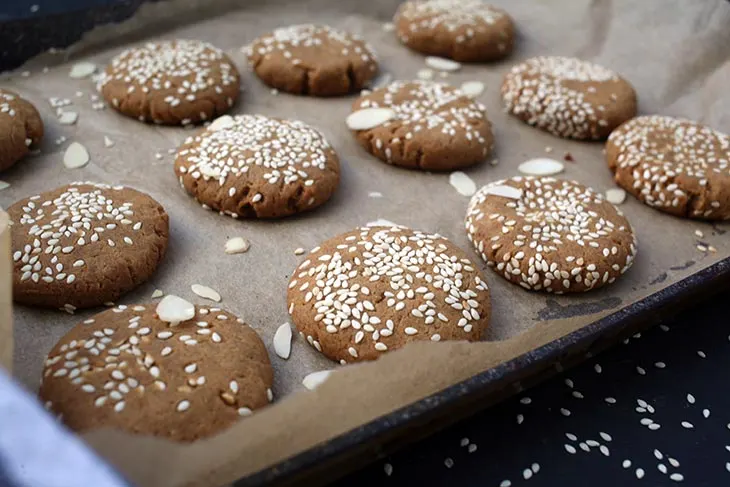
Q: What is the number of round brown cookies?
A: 12